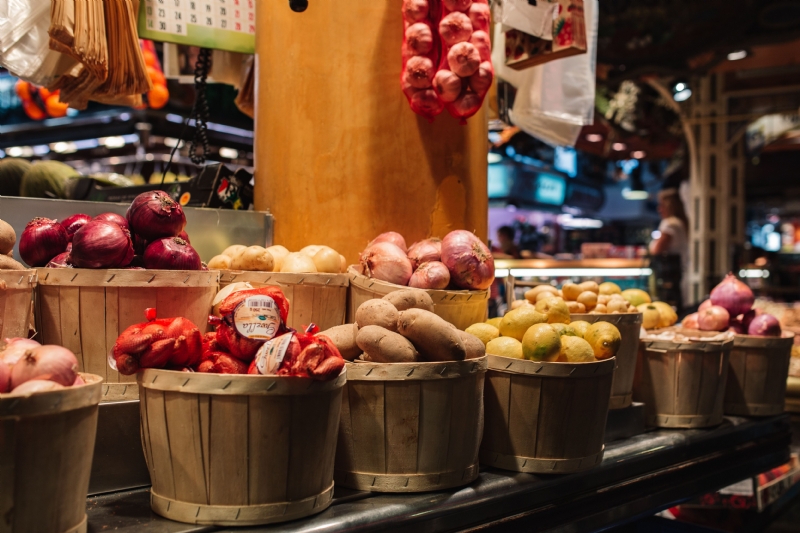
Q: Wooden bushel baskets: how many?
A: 11